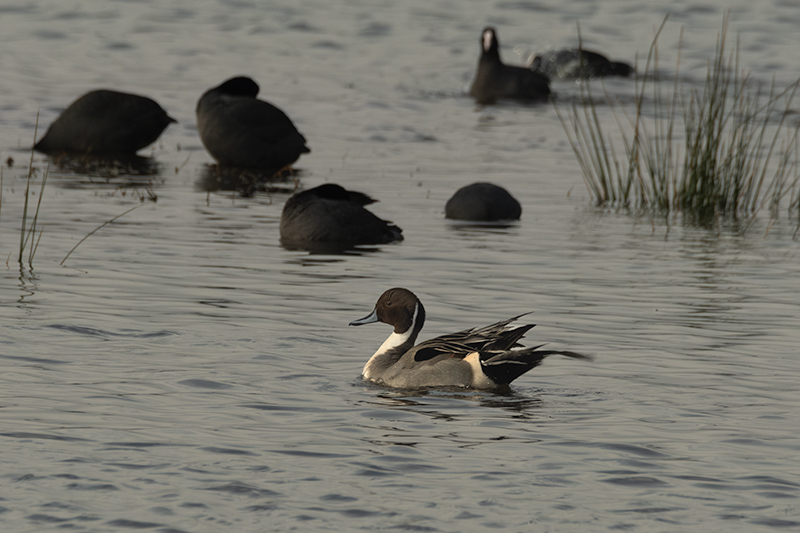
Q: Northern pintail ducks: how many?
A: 1